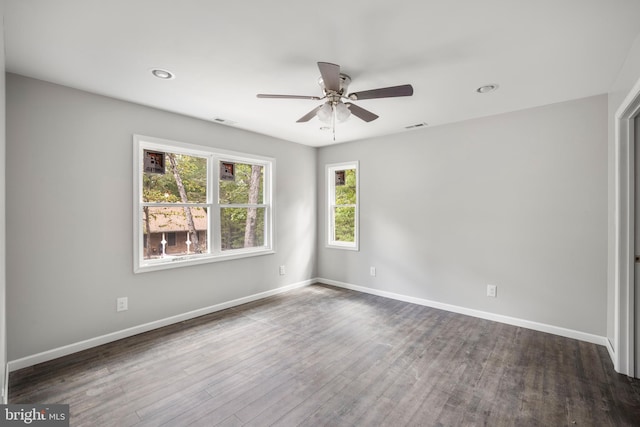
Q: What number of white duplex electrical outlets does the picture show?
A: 4